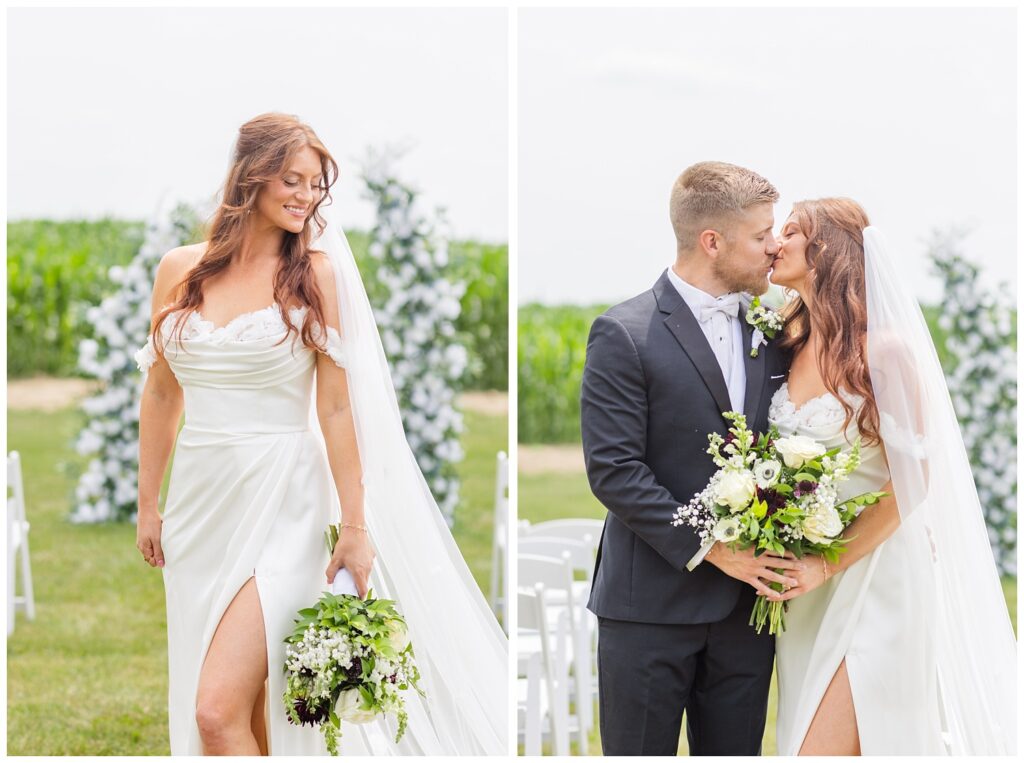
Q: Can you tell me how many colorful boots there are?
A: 0